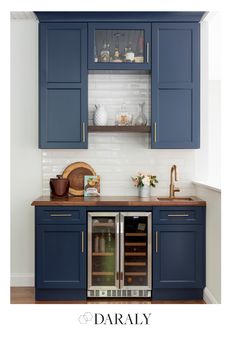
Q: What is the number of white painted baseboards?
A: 2